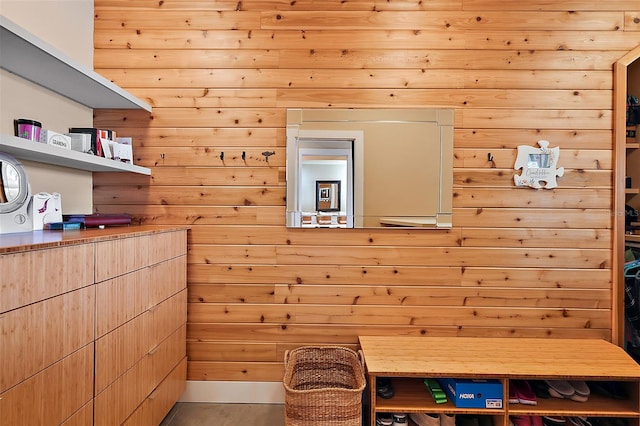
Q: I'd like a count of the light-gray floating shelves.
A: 2